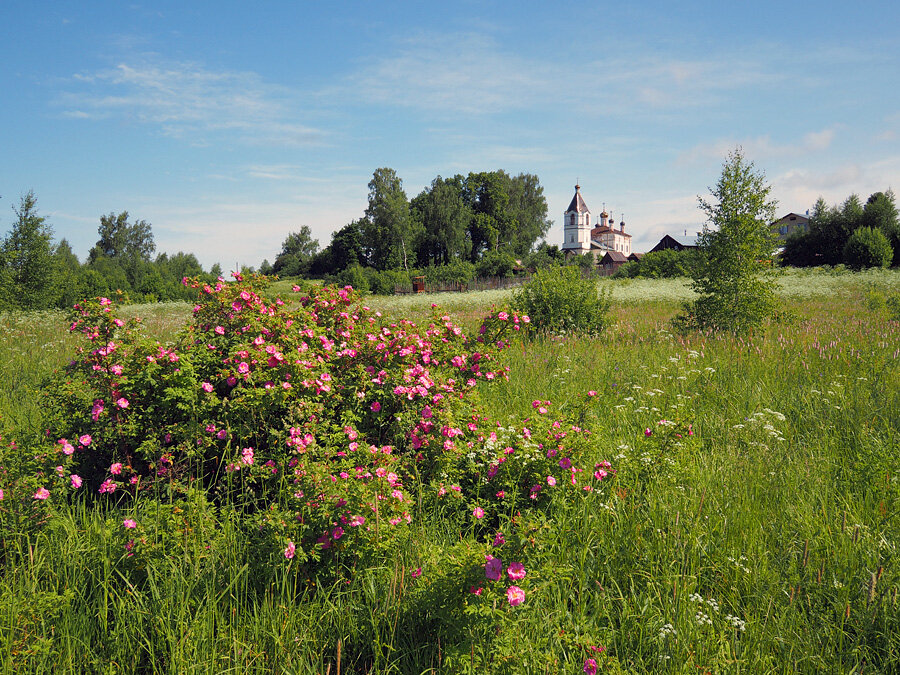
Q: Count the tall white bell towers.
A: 1